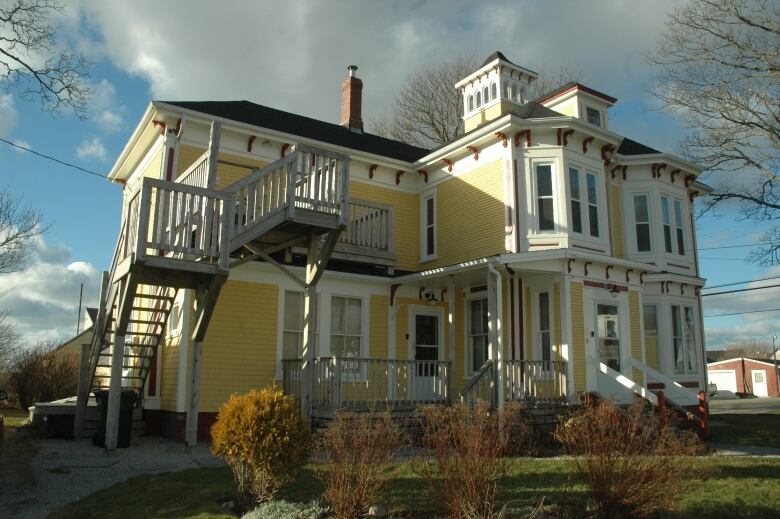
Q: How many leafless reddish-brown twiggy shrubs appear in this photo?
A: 3